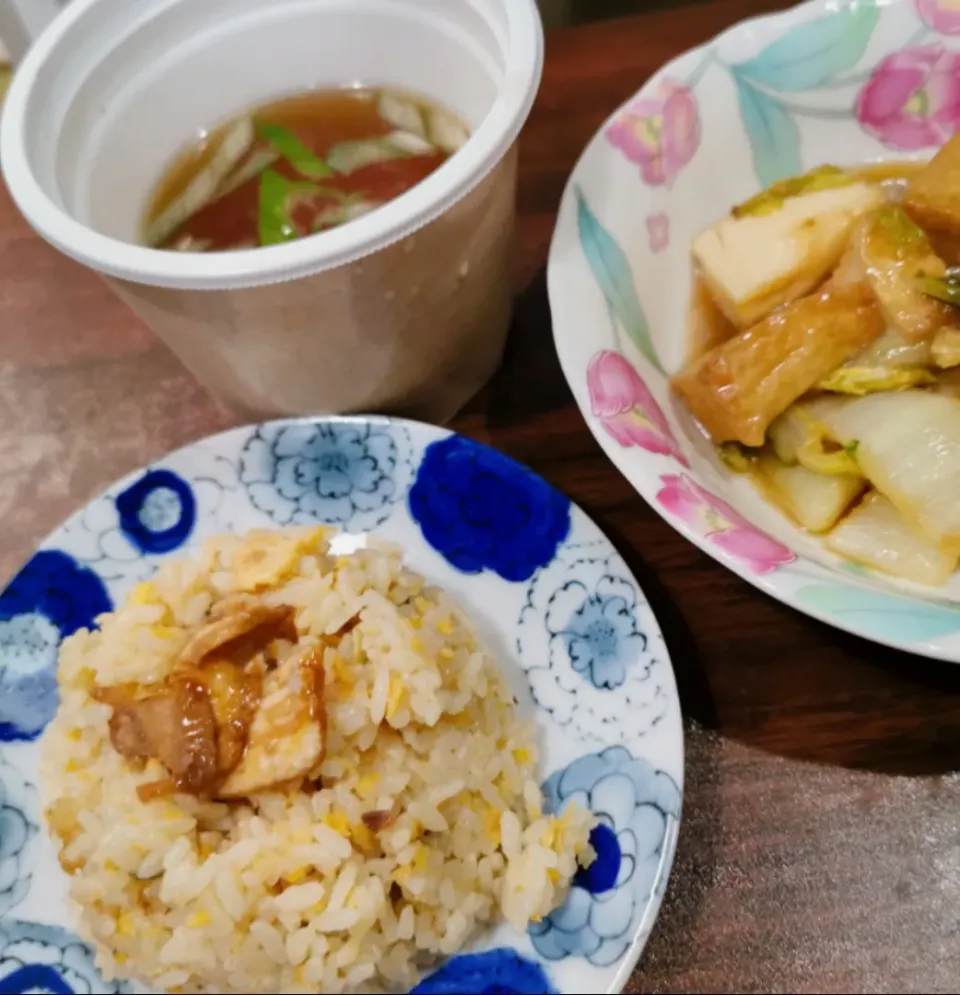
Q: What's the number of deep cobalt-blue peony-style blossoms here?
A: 3